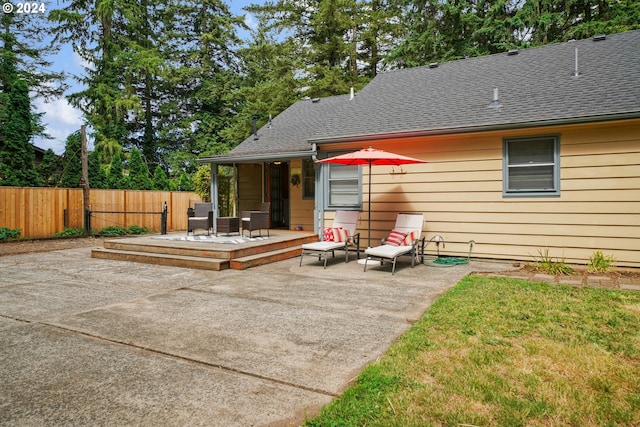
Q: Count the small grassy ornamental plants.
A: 2